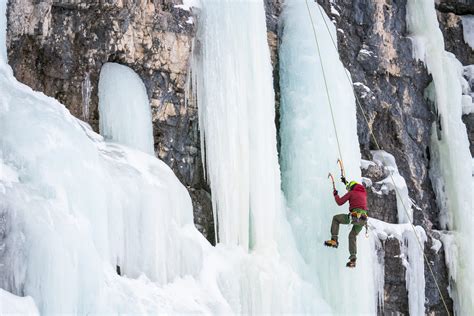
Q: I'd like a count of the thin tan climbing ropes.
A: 2